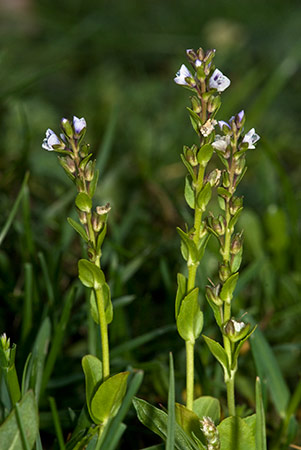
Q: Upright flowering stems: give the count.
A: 3